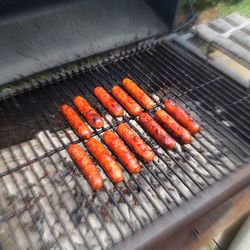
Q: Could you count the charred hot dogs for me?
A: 12